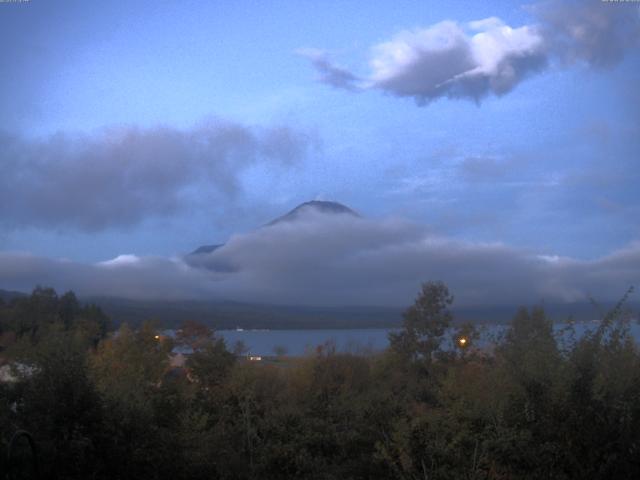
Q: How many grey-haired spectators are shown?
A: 0